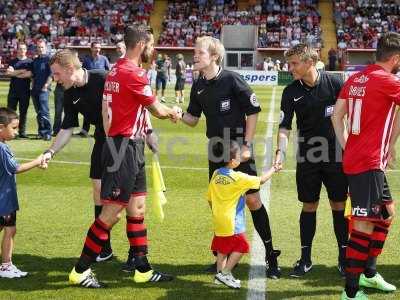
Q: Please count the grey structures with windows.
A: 1